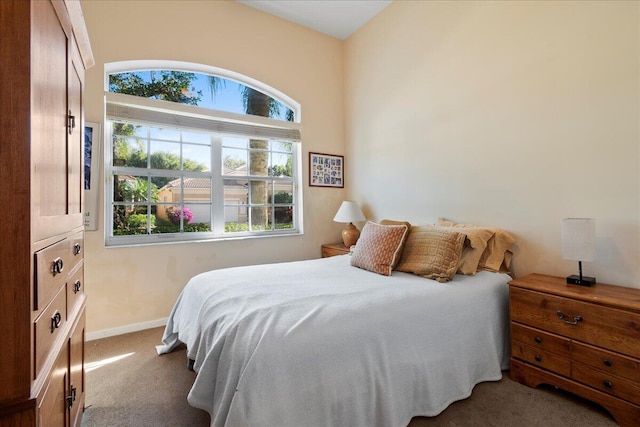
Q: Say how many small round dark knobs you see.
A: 4